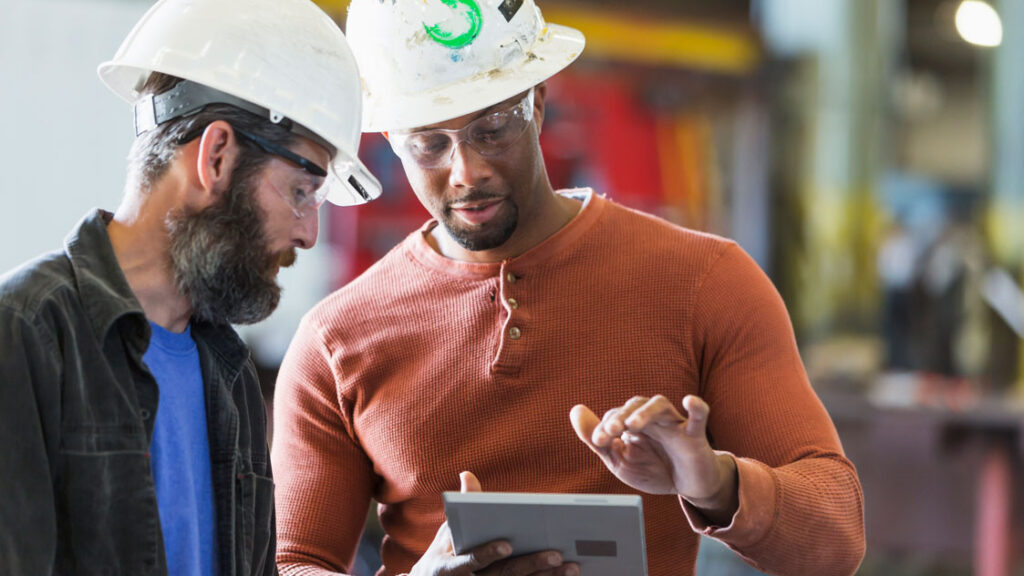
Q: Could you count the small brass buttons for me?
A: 3